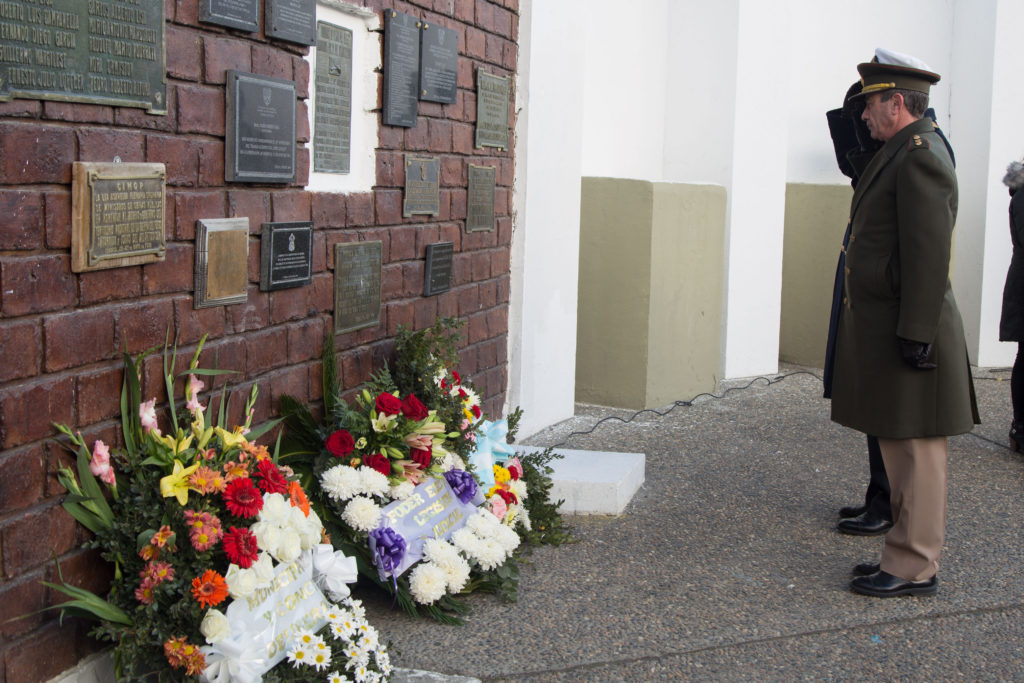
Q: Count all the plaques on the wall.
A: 15